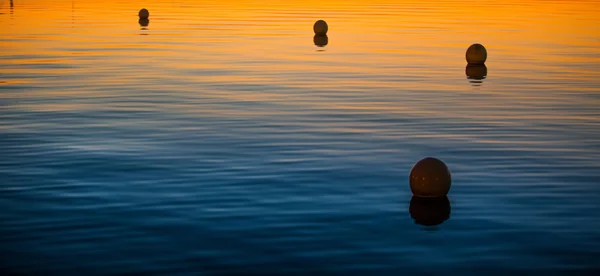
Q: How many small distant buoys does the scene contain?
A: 3